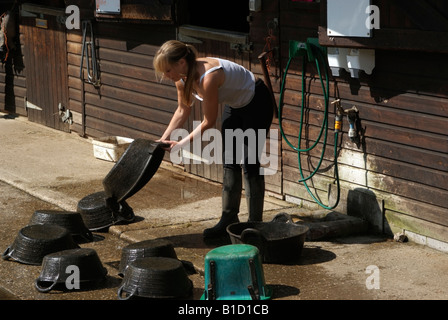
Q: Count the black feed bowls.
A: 8